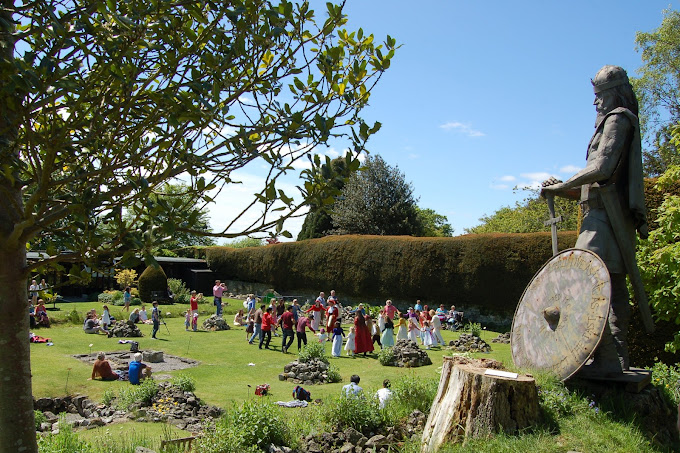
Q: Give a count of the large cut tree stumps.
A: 1